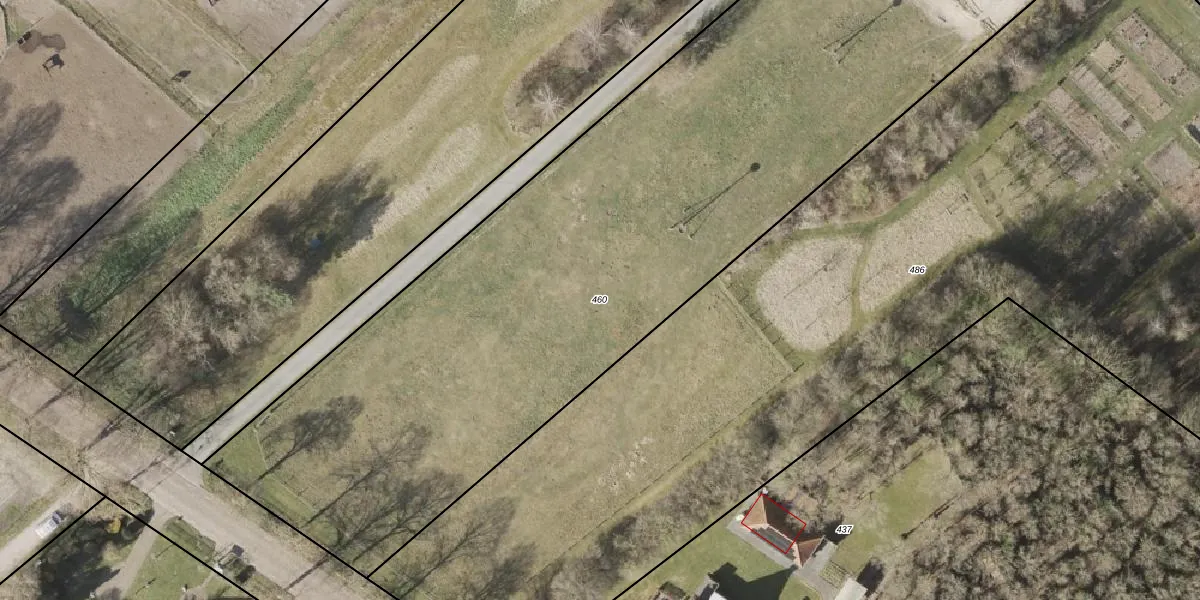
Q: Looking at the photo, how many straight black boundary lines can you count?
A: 10